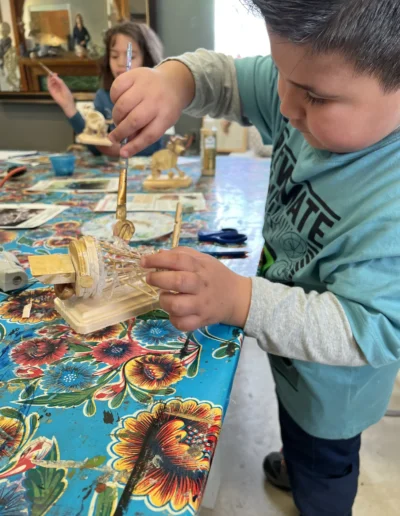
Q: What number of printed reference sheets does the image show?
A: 3